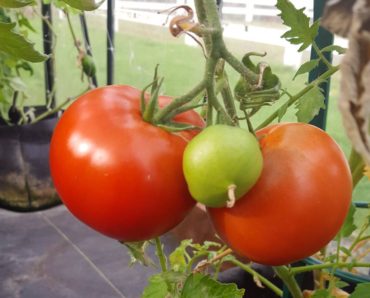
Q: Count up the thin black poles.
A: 3